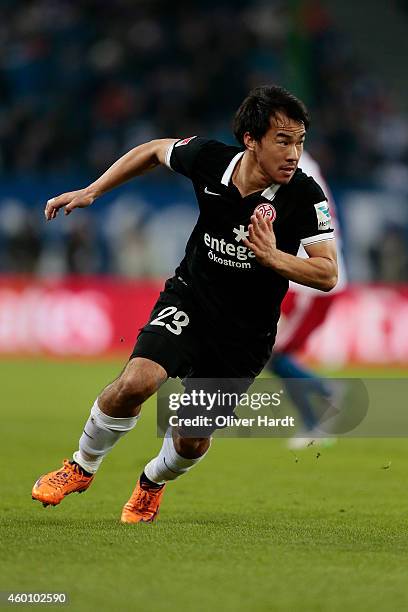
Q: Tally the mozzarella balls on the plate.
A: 0